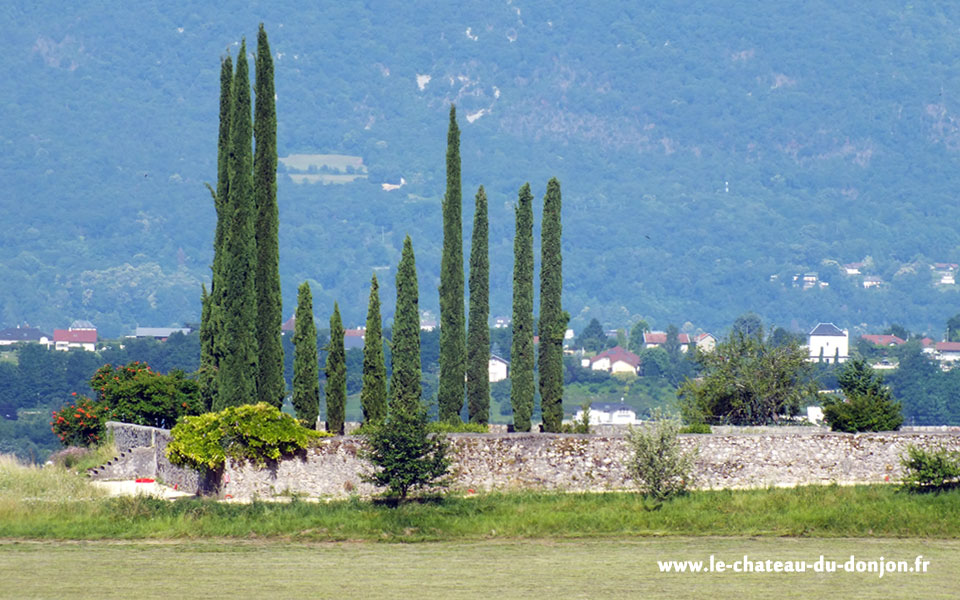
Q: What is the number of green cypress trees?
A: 11